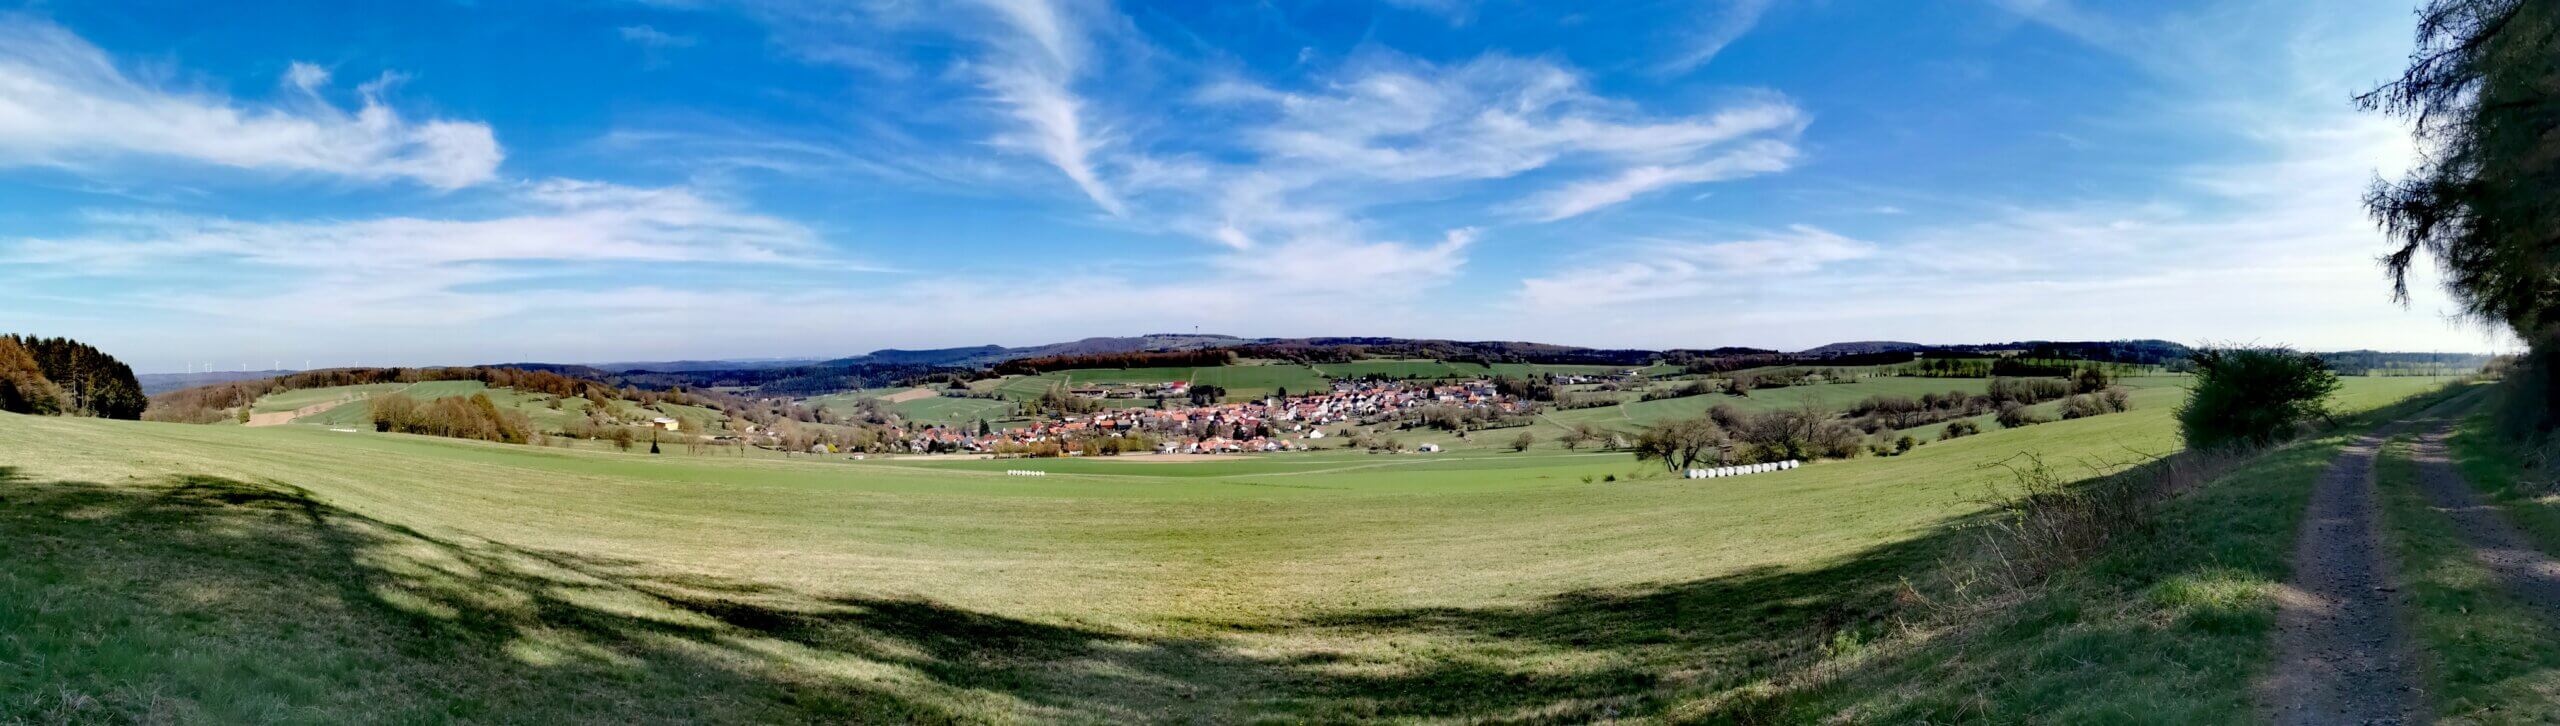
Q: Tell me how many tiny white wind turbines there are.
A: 7